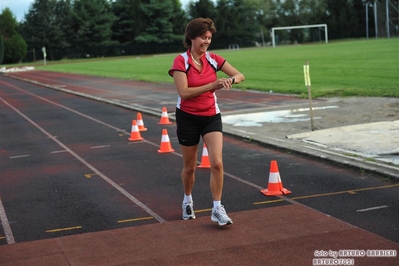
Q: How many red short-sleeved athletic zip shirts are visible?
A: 1